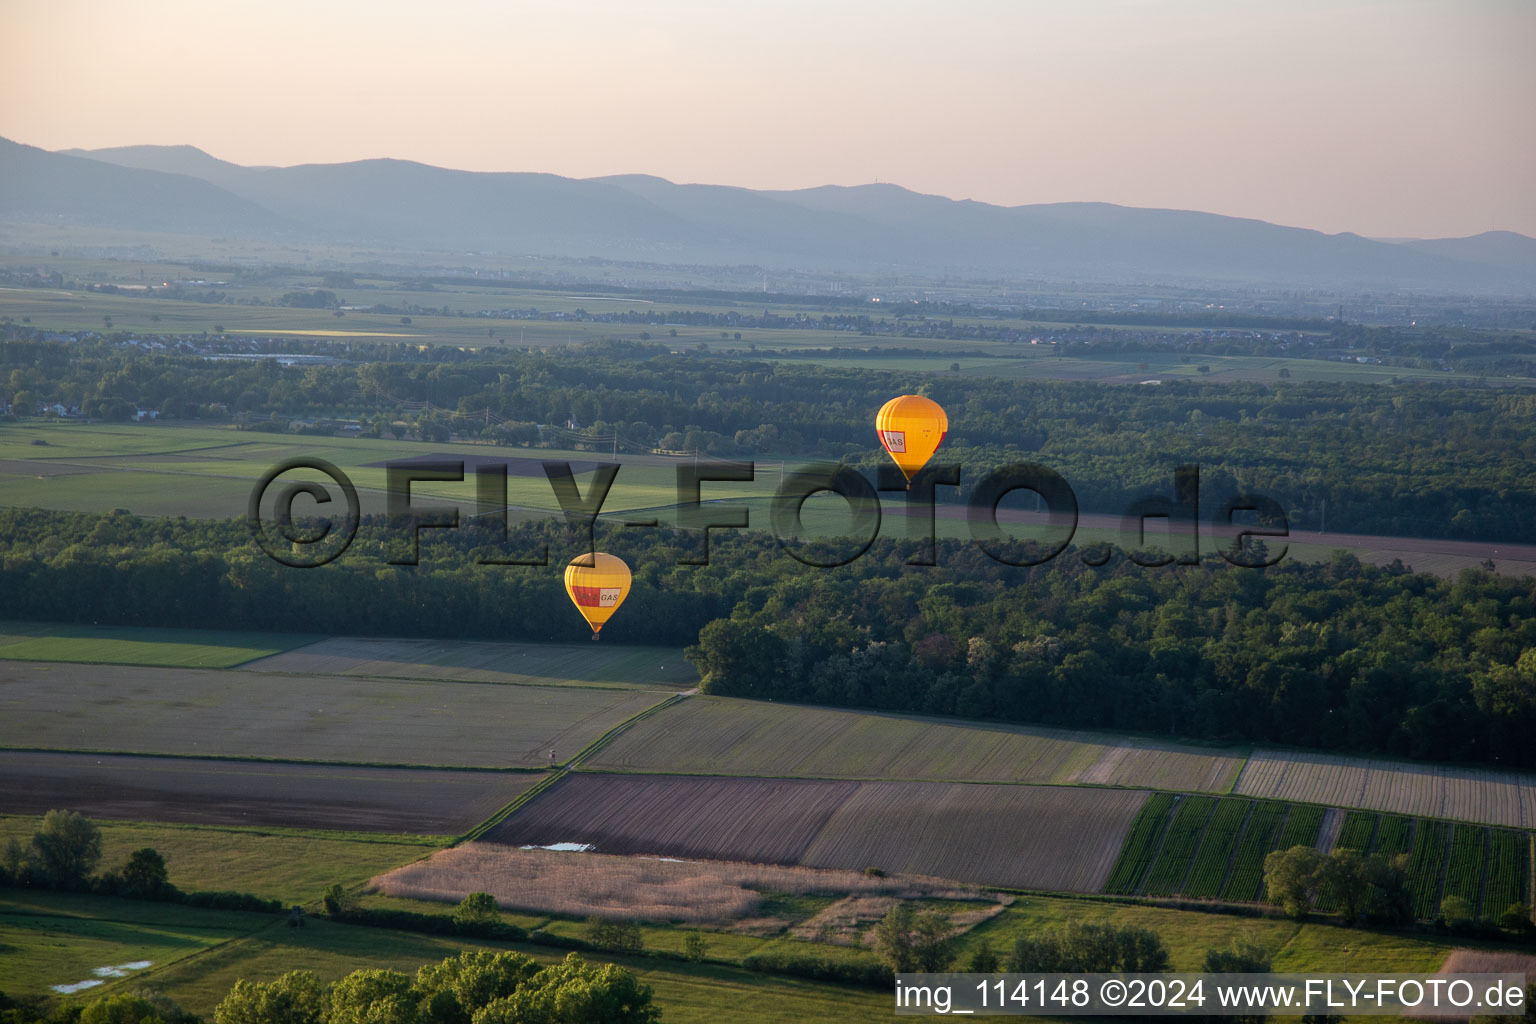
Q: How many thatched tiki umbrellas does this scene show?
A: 0